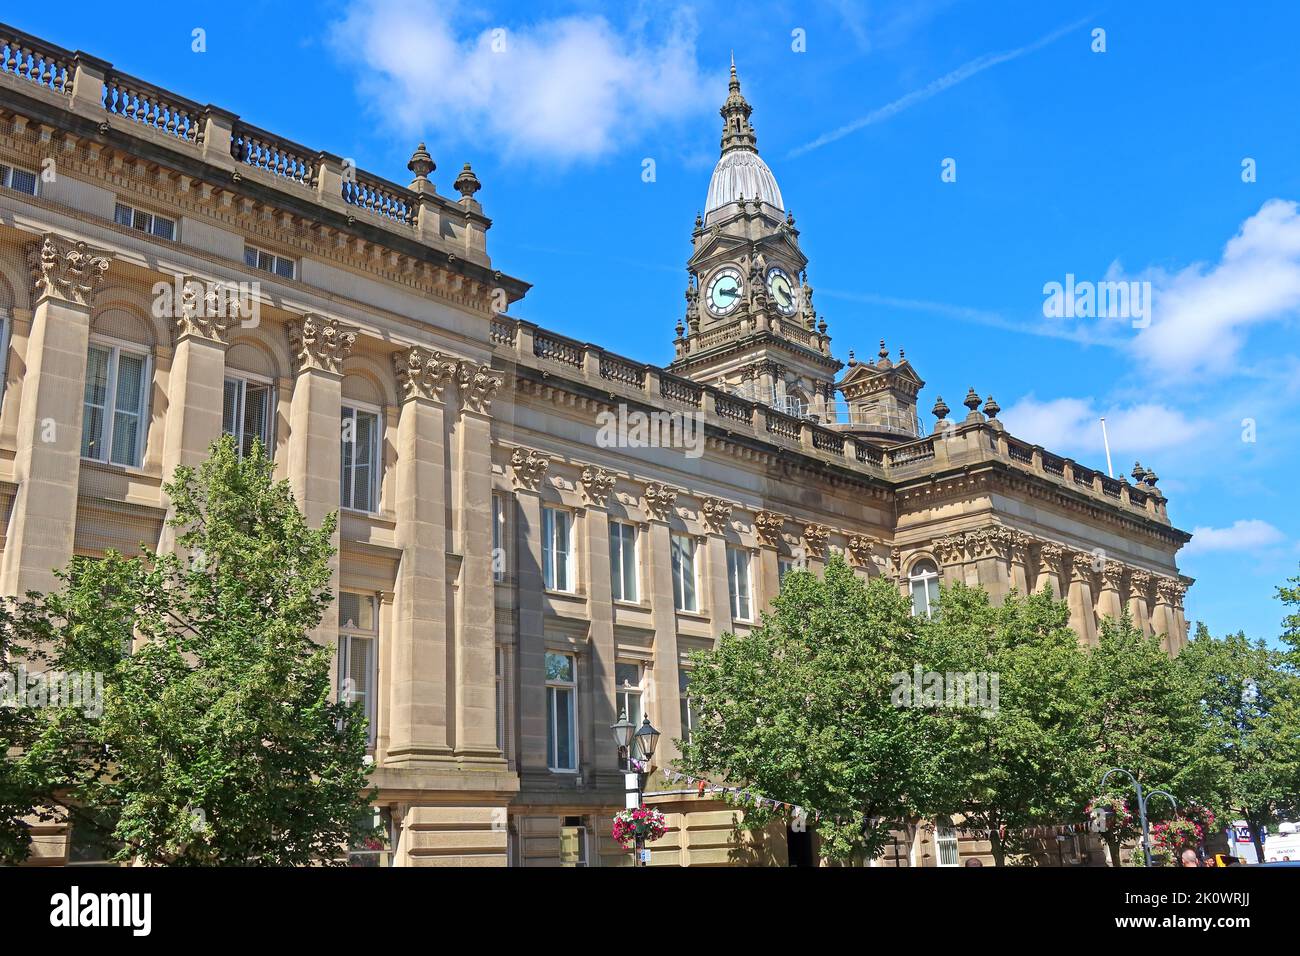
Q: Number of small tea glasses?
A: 0